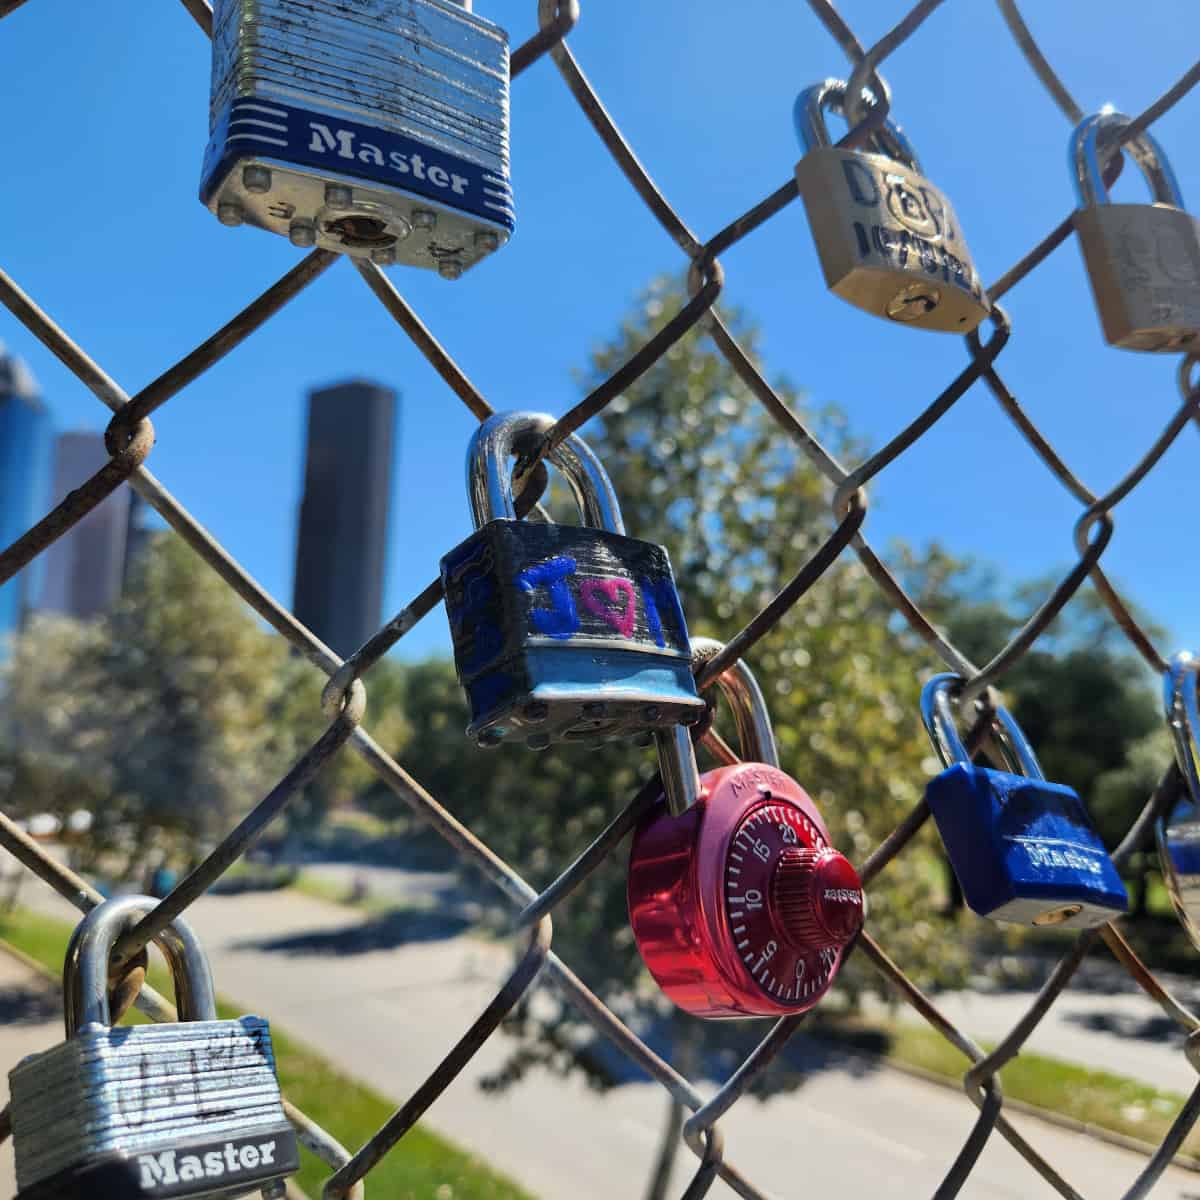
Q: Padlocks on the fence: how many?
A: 8